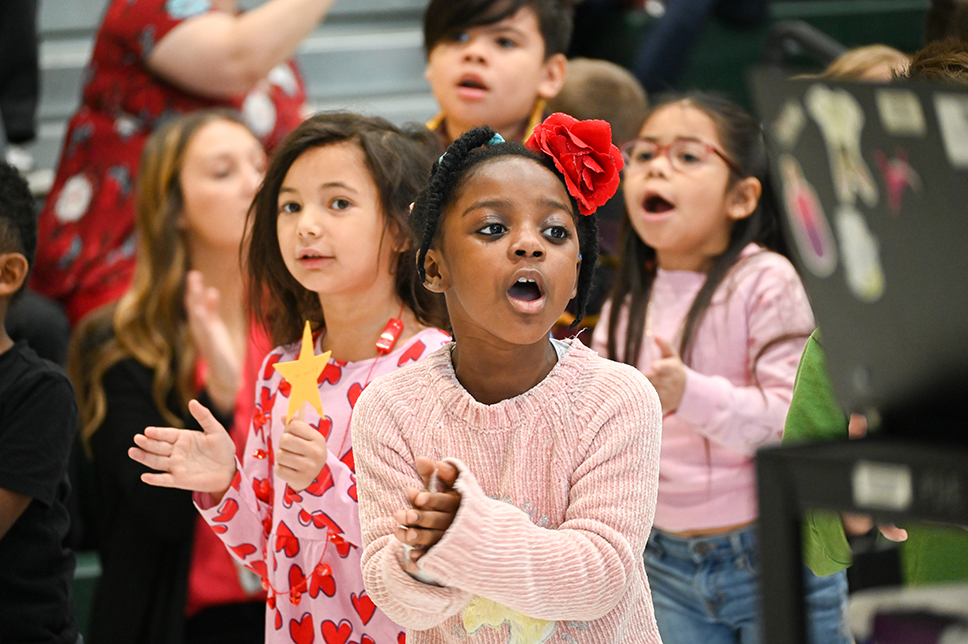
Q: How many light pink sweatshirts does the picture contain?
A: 2